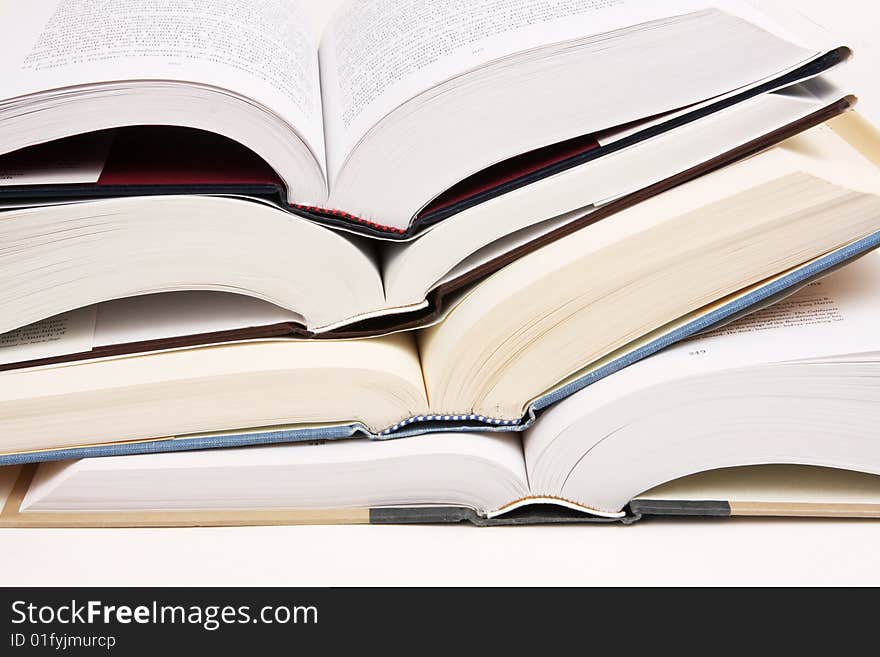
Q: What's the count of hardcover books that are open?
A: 4